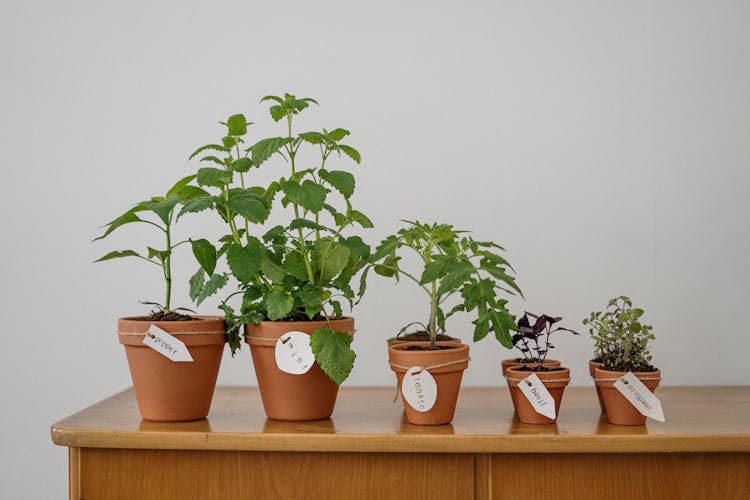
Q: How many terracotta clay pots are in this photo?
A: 8